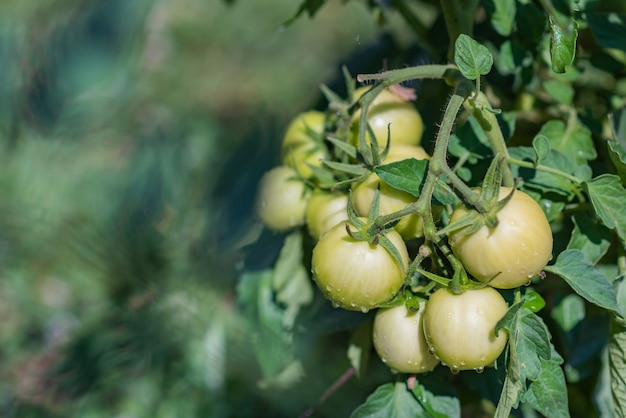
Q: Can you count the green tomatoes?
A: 9